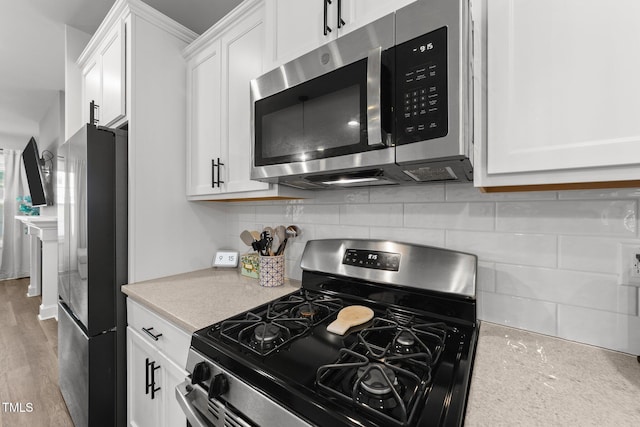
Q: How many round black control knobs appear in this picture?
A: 2